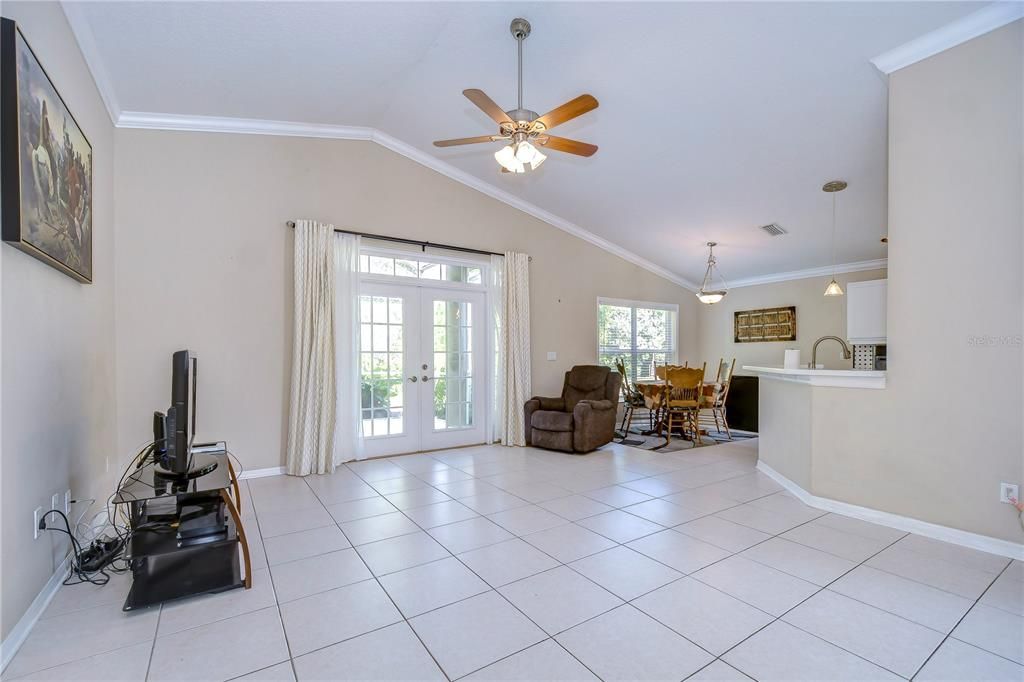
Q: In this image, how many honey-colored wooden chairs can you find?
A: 4